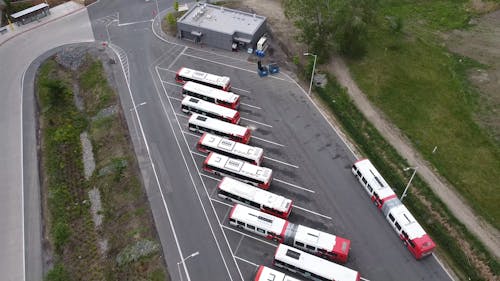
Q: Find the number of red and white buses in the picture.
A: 11